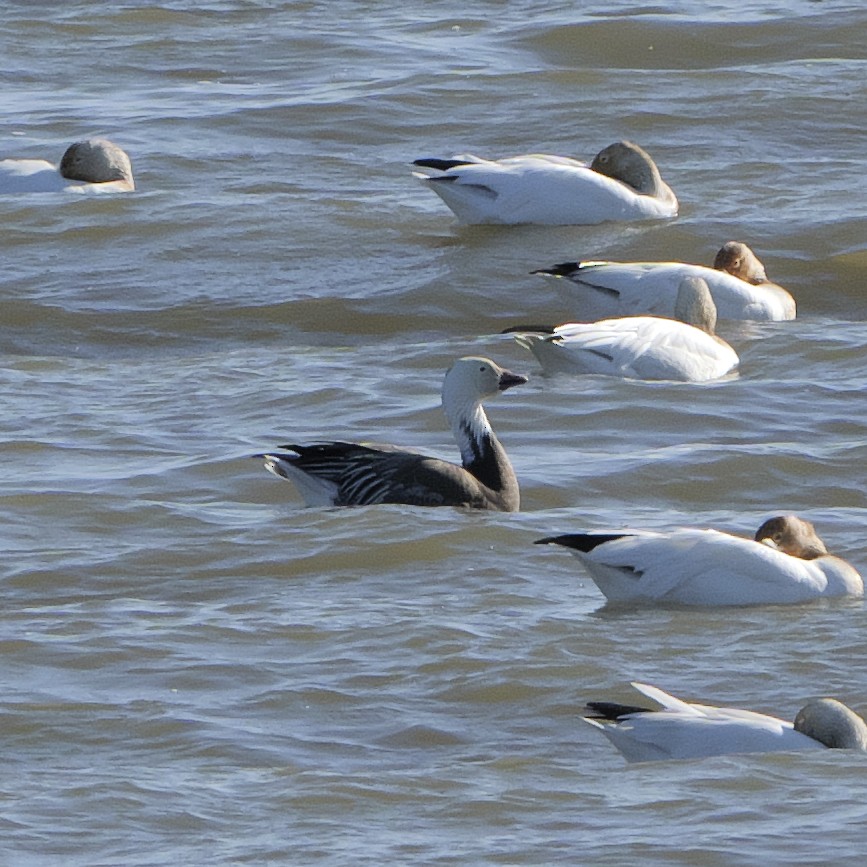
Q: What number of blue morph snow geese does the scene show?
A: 1